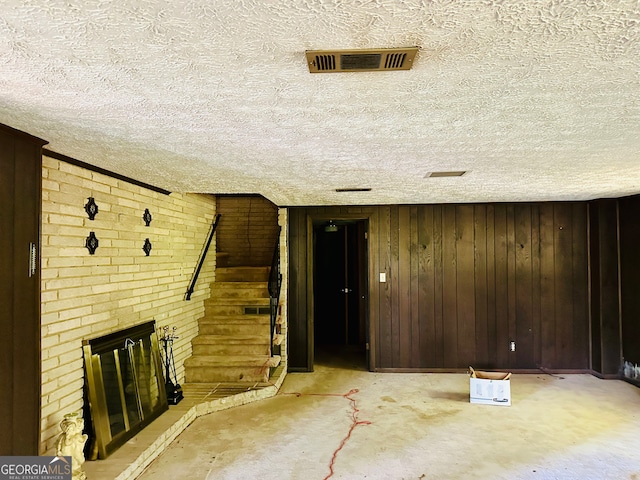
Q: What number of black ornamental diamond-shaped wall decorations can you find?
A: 4